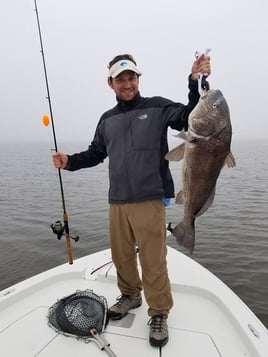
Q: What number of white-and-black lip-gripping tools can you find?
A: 1